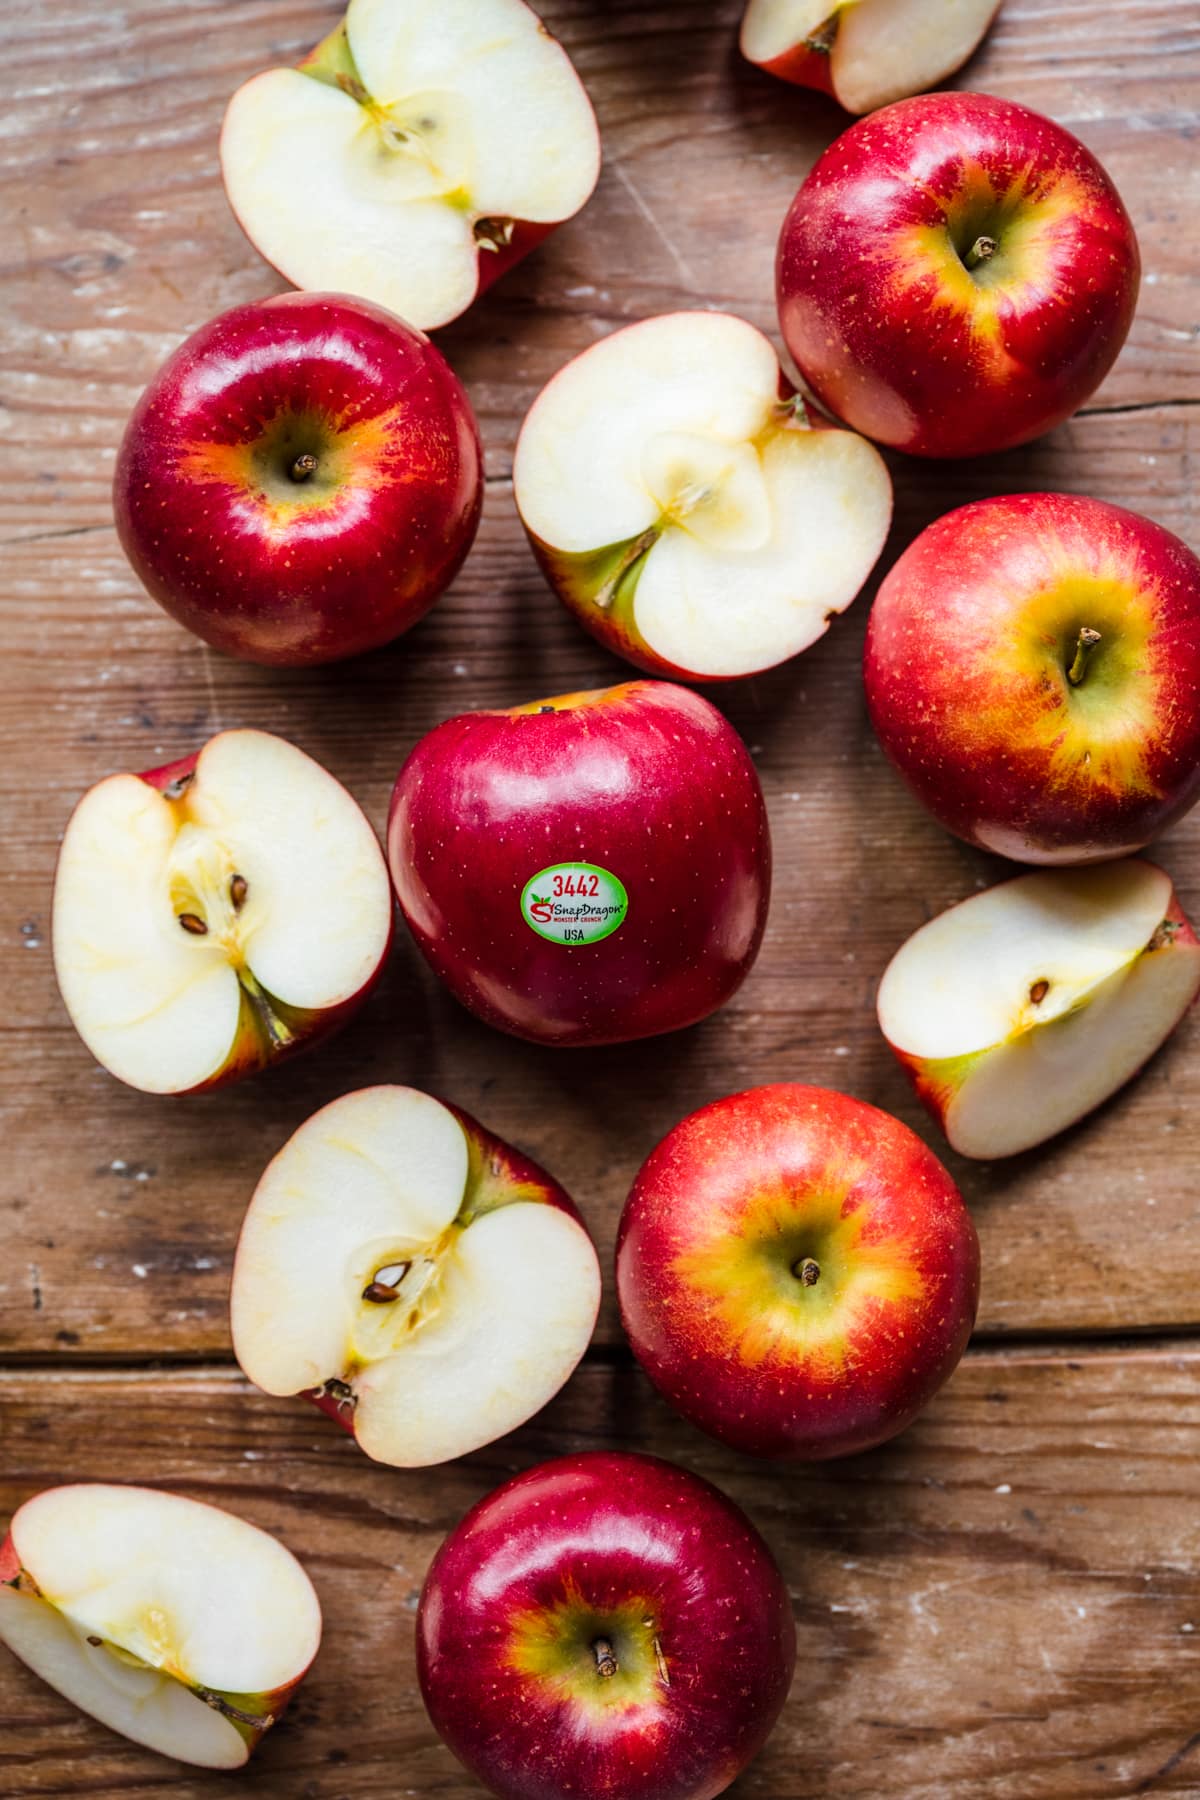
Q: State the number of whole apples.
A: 6